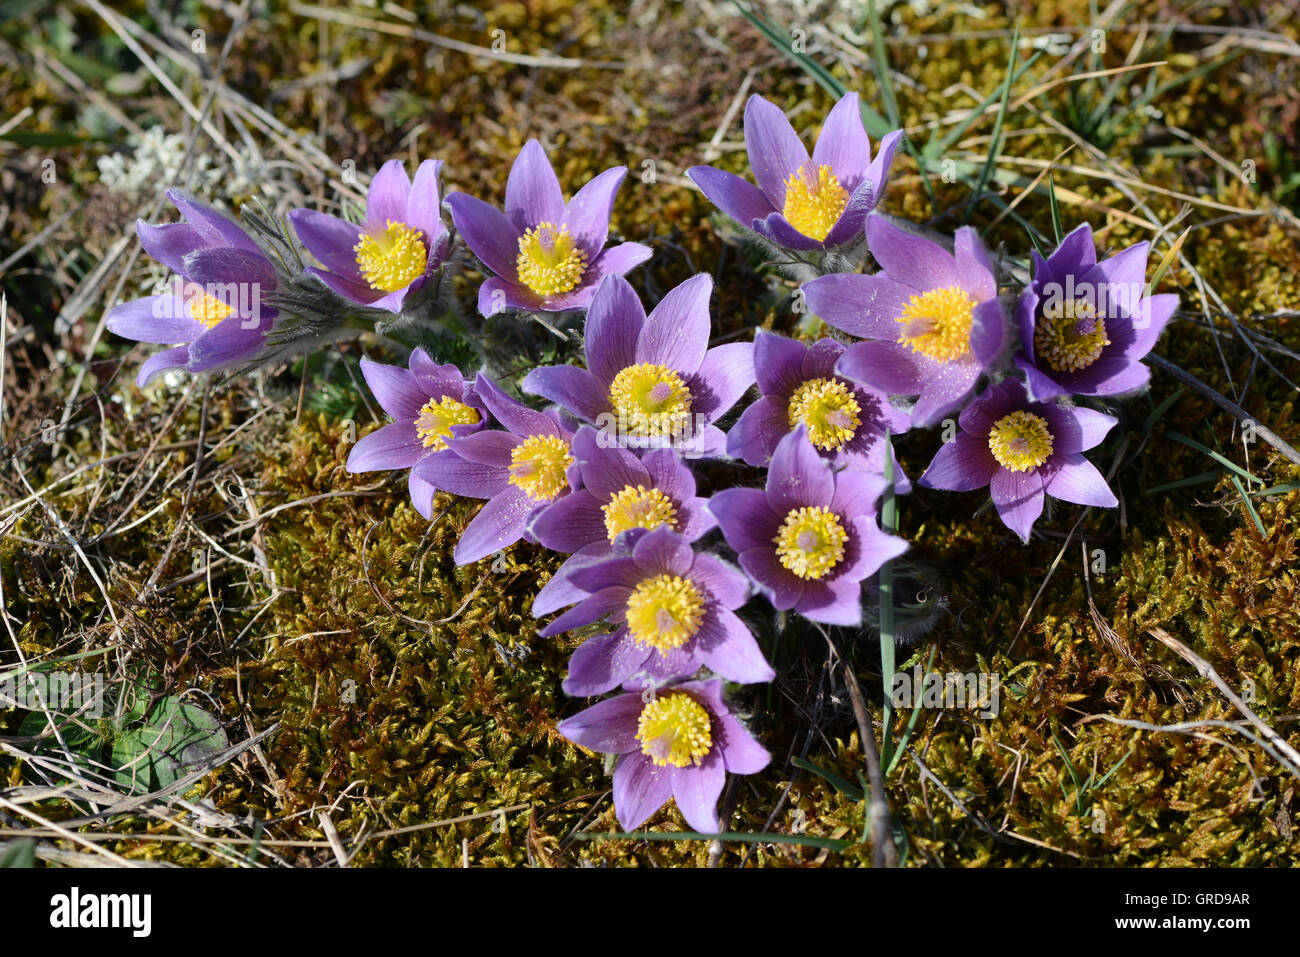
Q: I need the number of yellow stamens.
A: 15